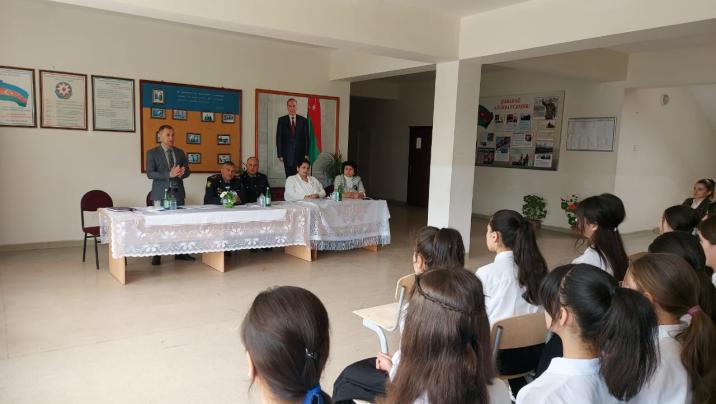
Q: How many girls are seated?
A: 11